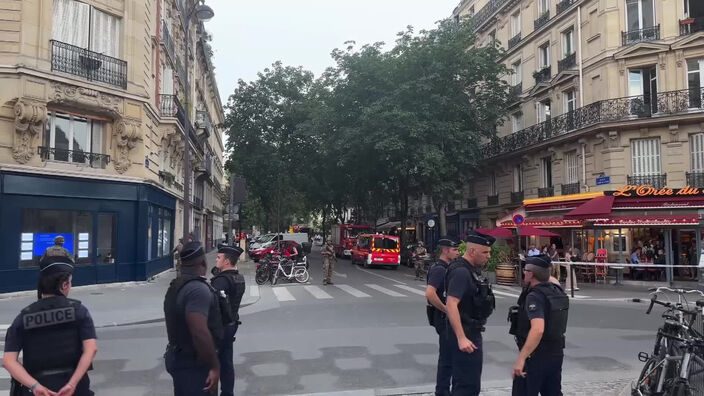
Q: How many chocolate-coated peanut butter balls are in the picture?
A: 0